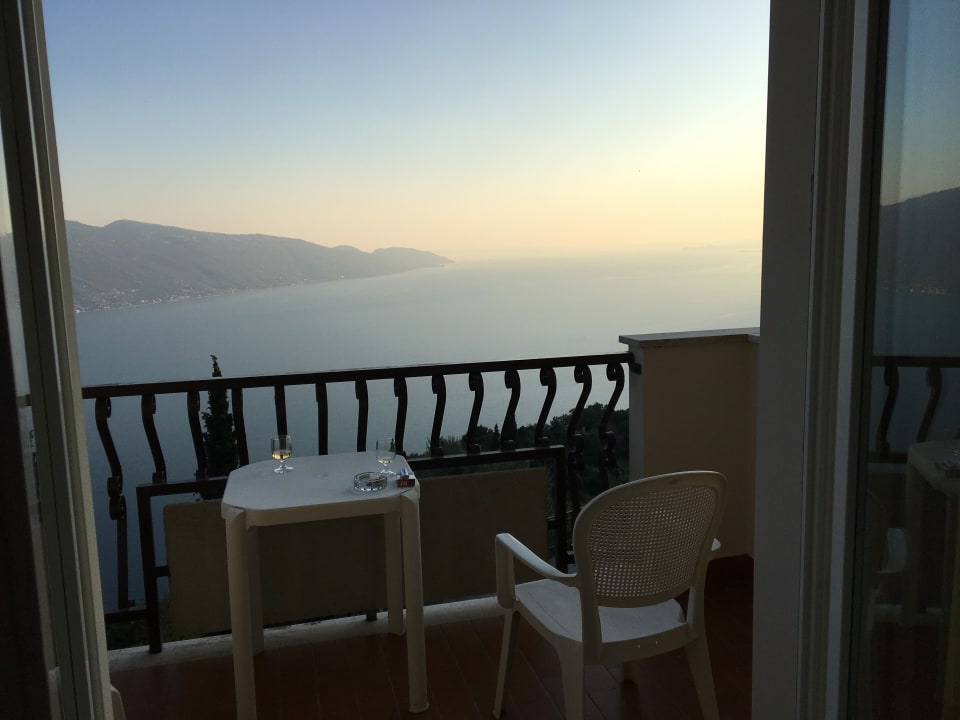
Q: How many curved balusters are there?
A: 14